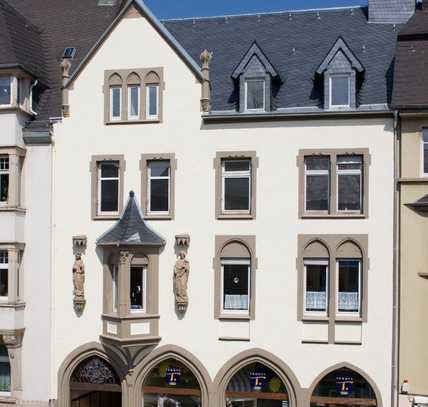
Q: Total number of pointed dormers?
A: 2